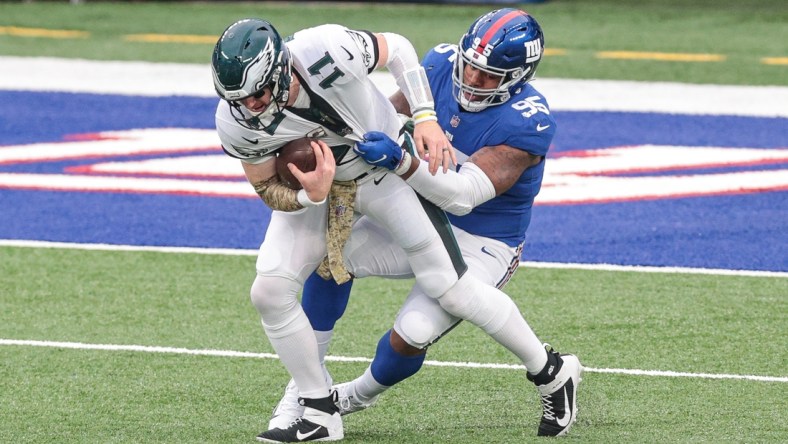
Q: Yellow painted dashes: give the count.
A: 5